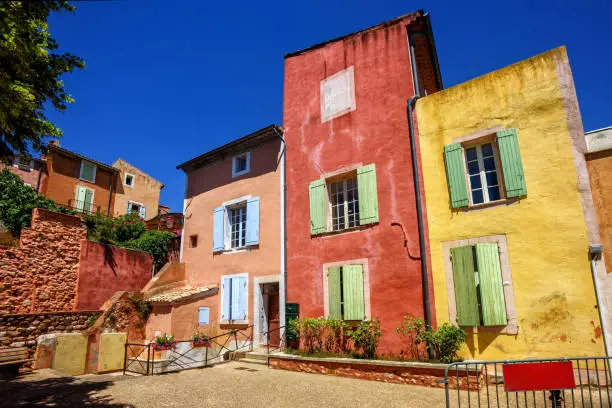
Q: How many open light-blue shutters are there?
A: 2